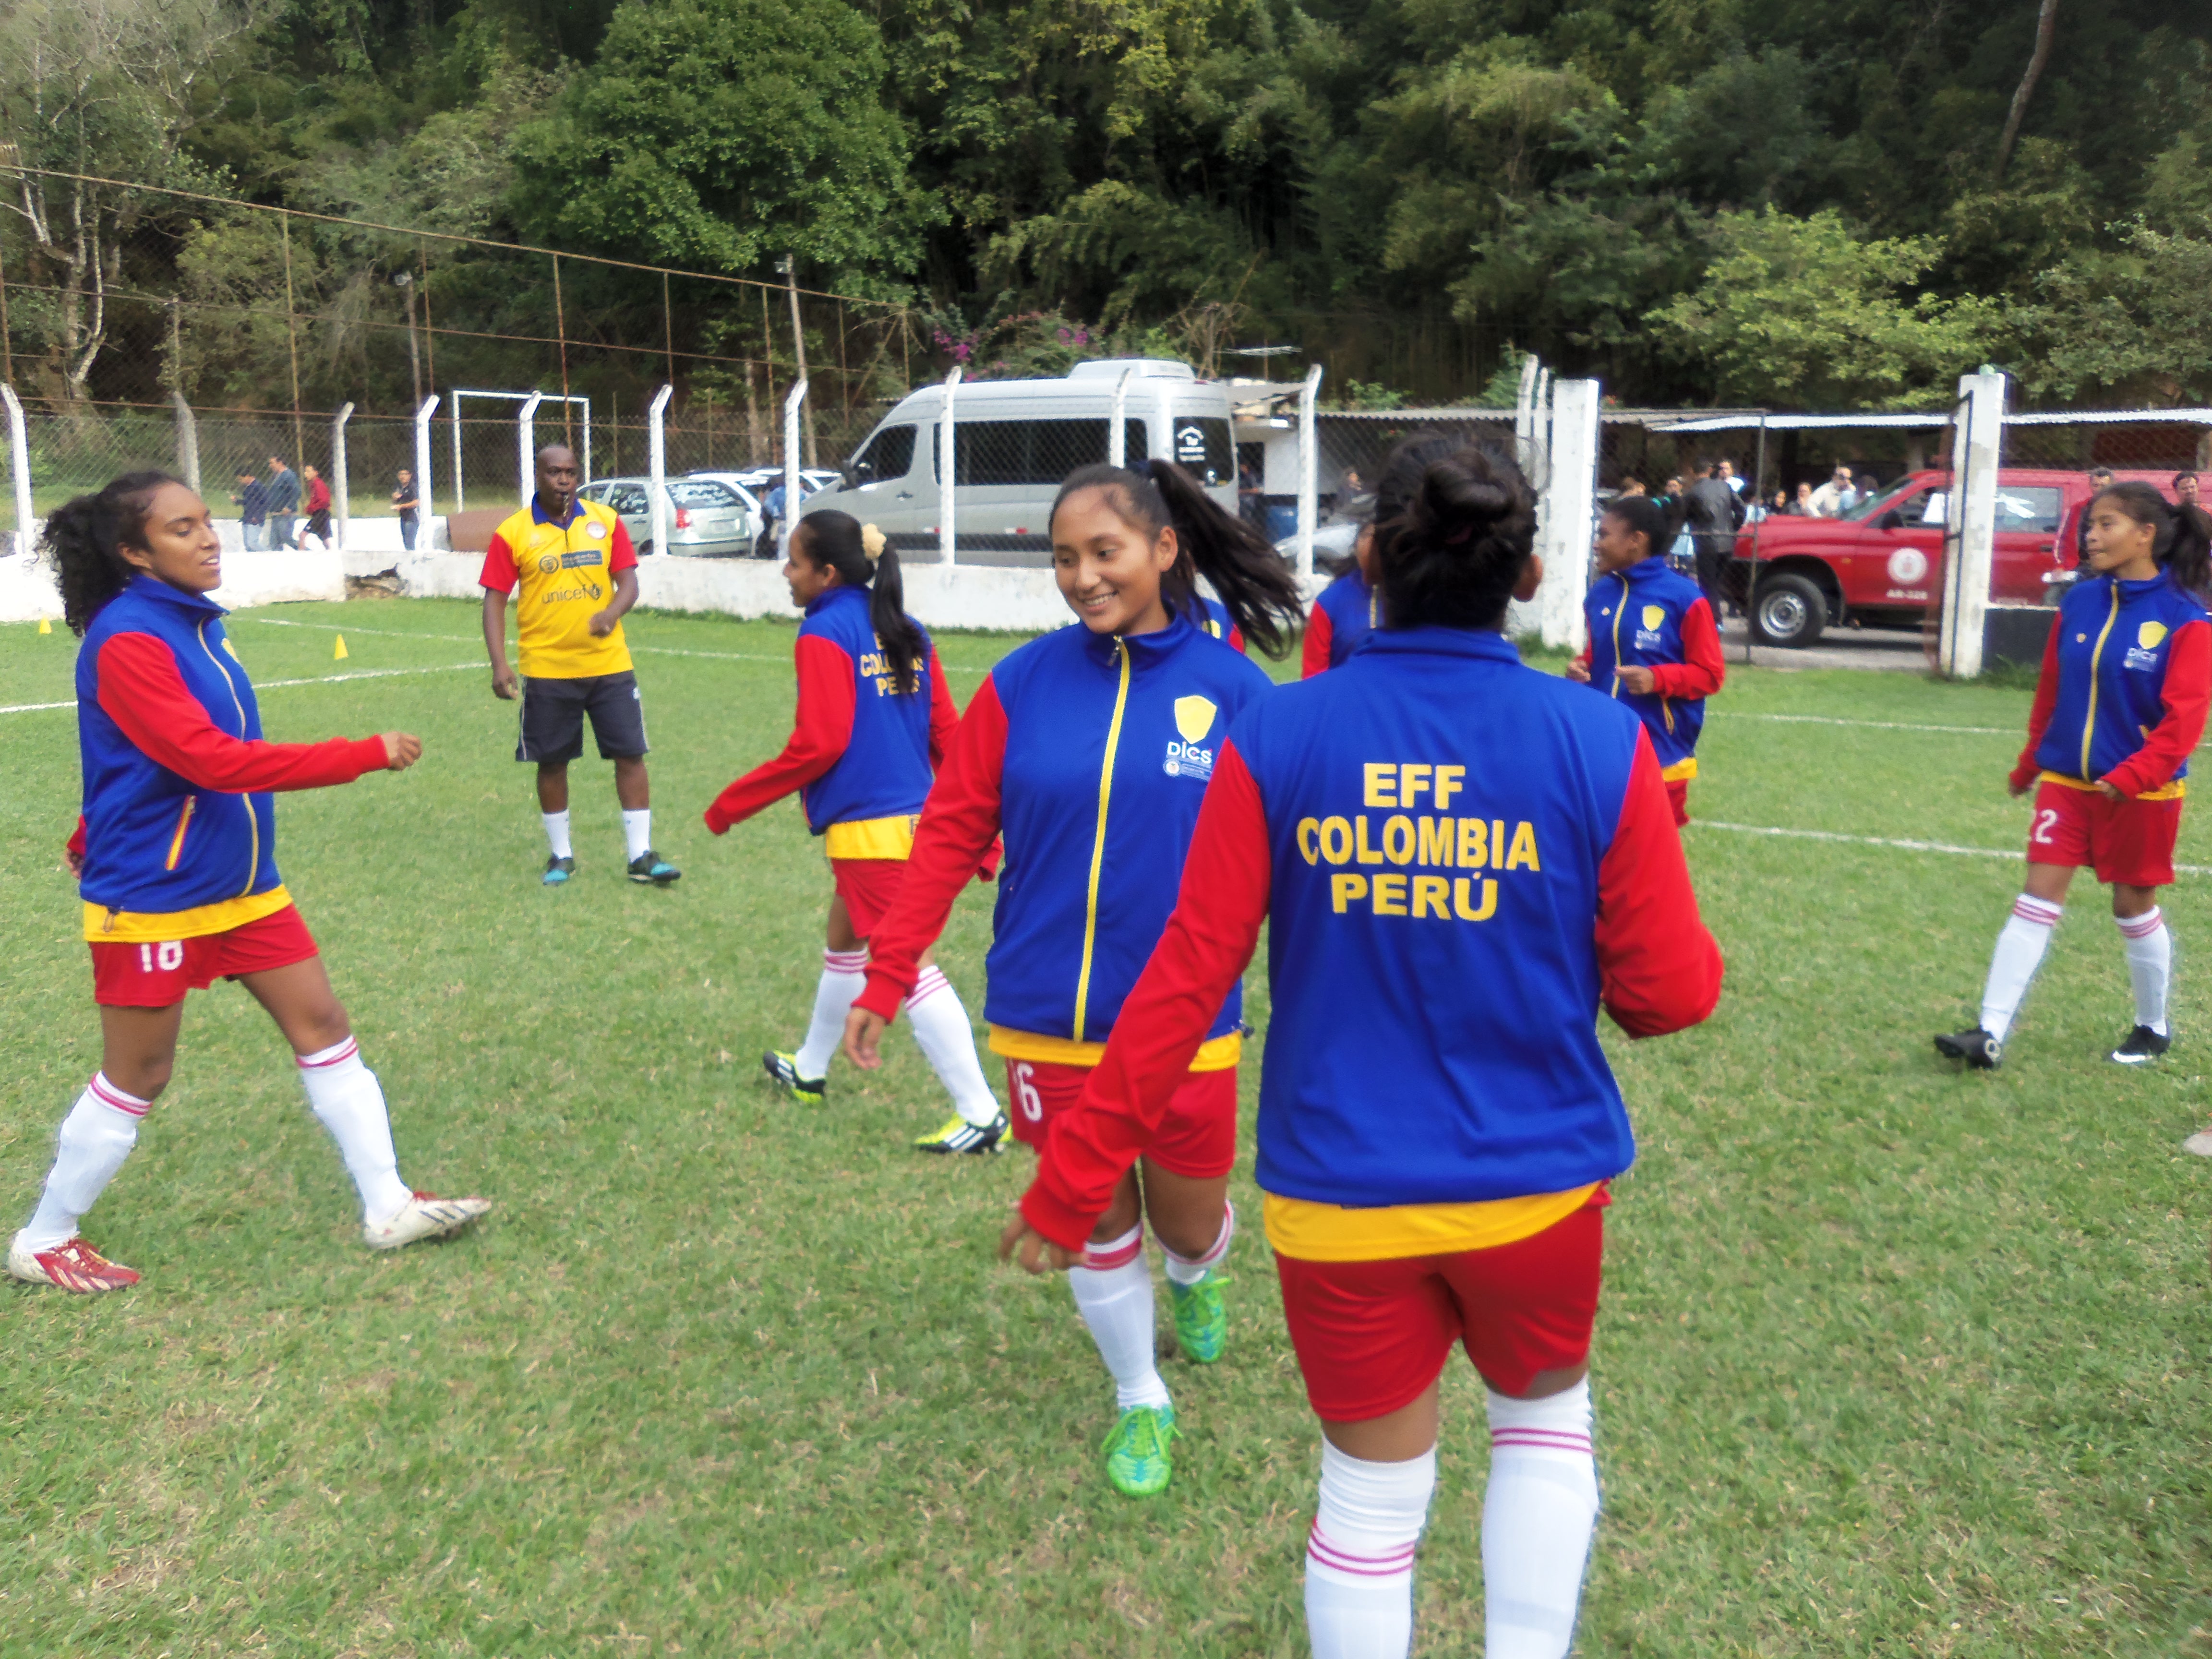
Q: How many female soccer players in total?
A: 8